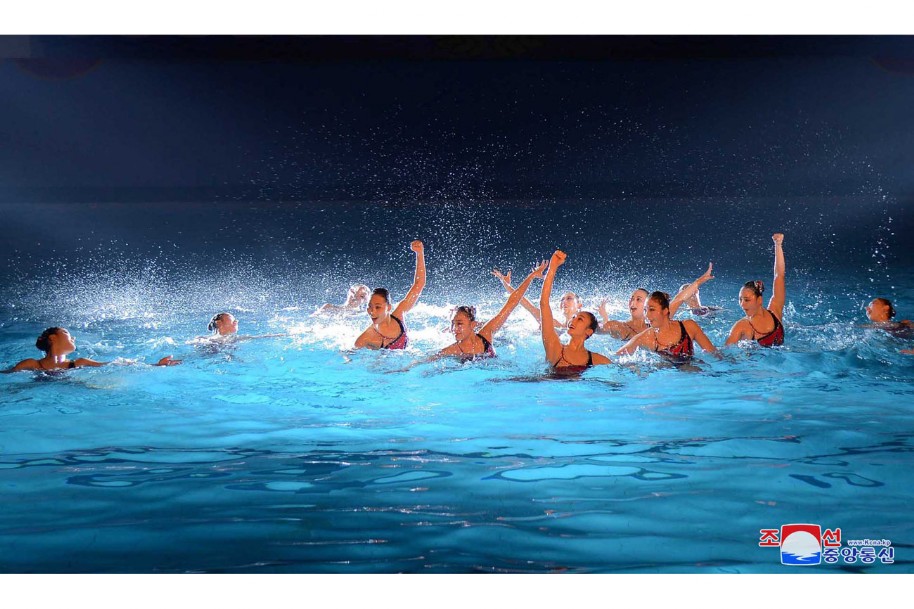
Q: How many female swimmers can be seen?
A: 12